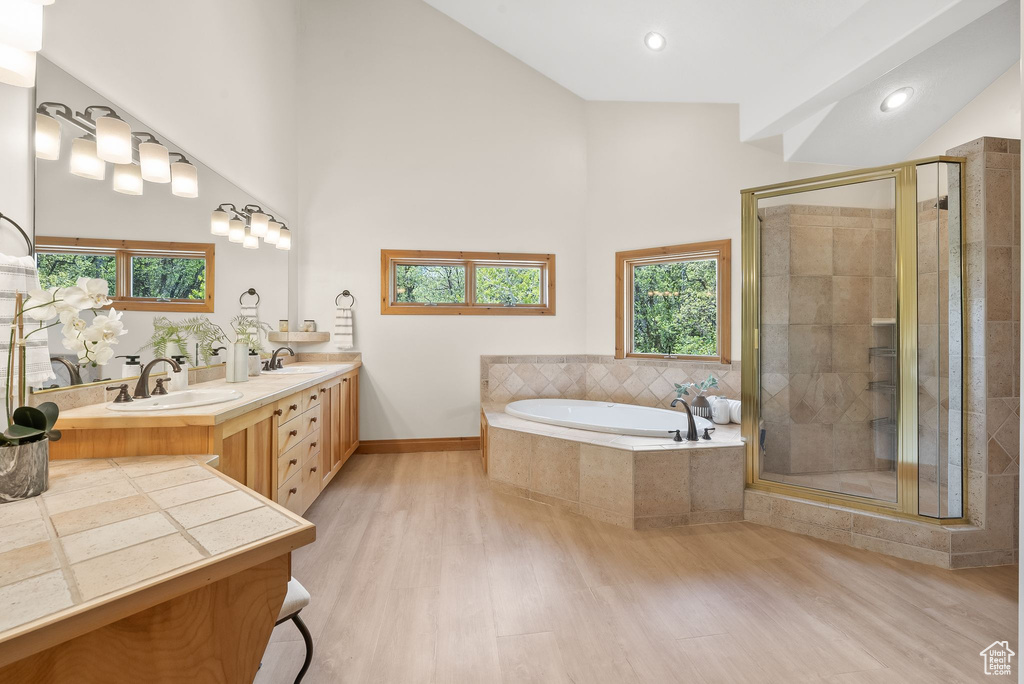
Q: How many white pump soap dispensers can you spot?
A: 2